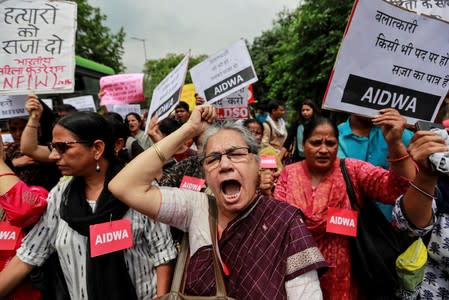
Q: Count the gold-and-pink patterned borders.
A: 1